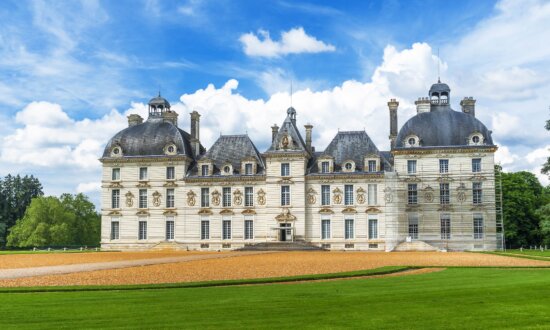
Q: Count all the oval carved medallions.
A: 12